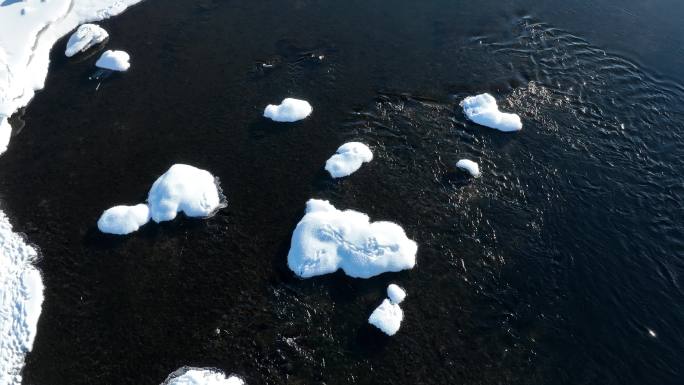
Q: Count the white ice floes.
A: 12